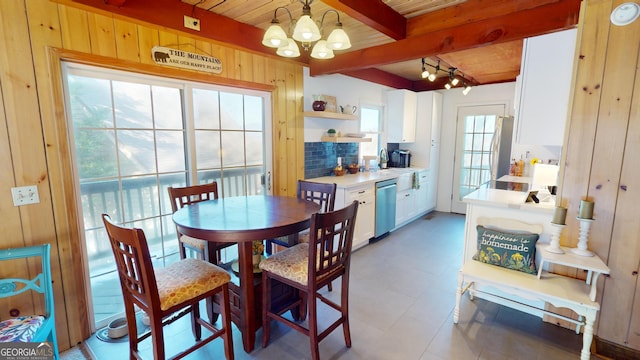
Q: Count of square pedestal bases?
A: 1